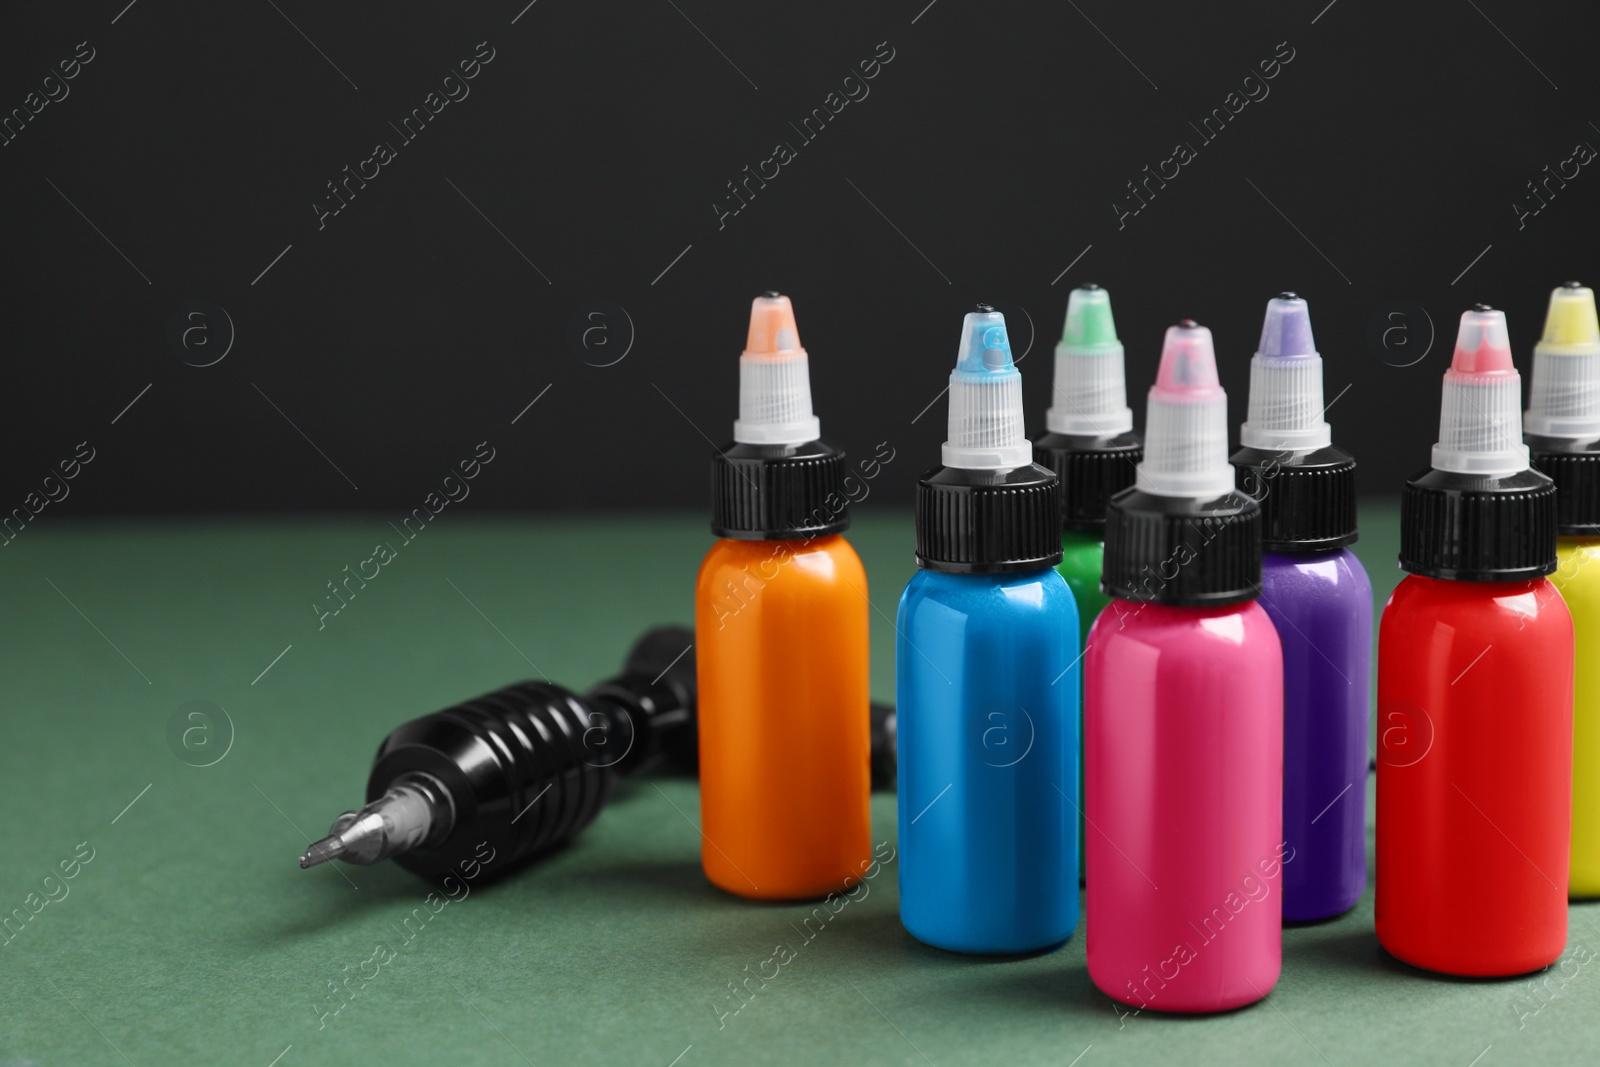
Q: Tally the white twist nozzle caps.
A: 7